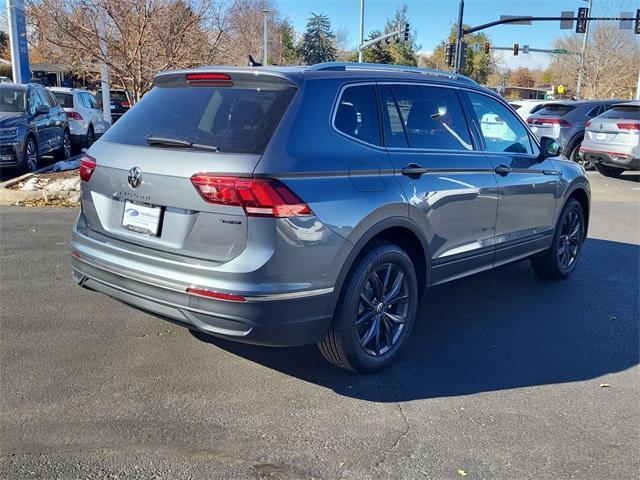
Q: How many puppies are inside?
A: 0